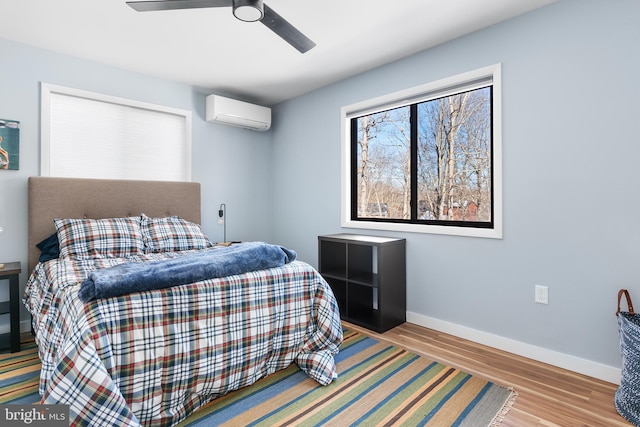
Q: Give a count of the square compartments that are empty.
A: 4